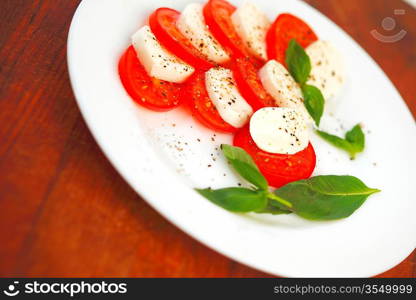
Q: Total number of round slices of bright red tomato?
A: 7